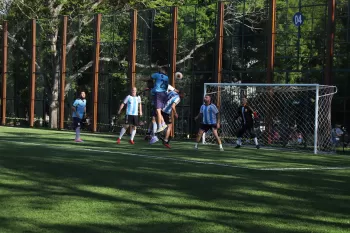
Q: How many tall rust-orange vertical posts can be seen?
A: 9